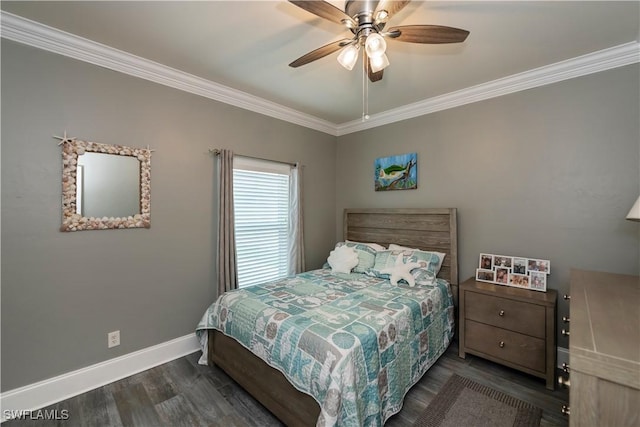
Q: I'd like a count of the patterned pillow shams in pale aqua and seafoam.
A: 2